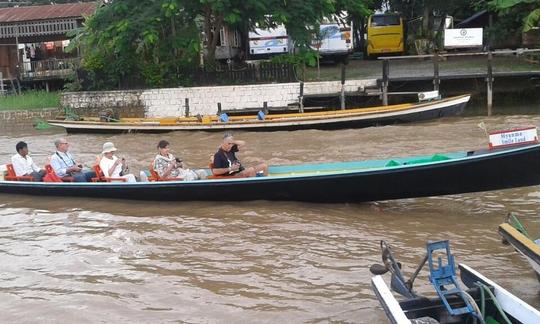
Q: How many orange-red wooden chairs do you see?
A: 5